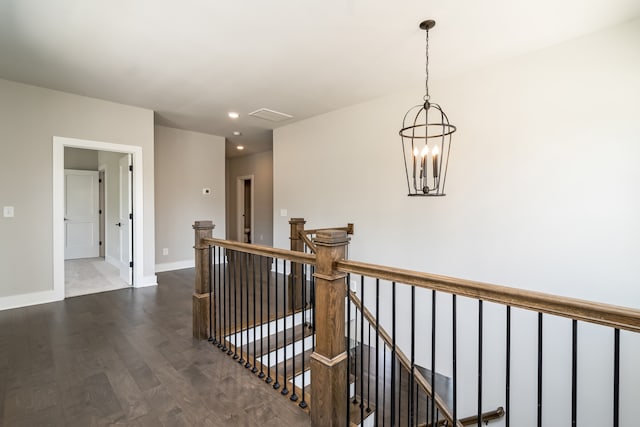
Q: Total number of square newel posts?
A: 3